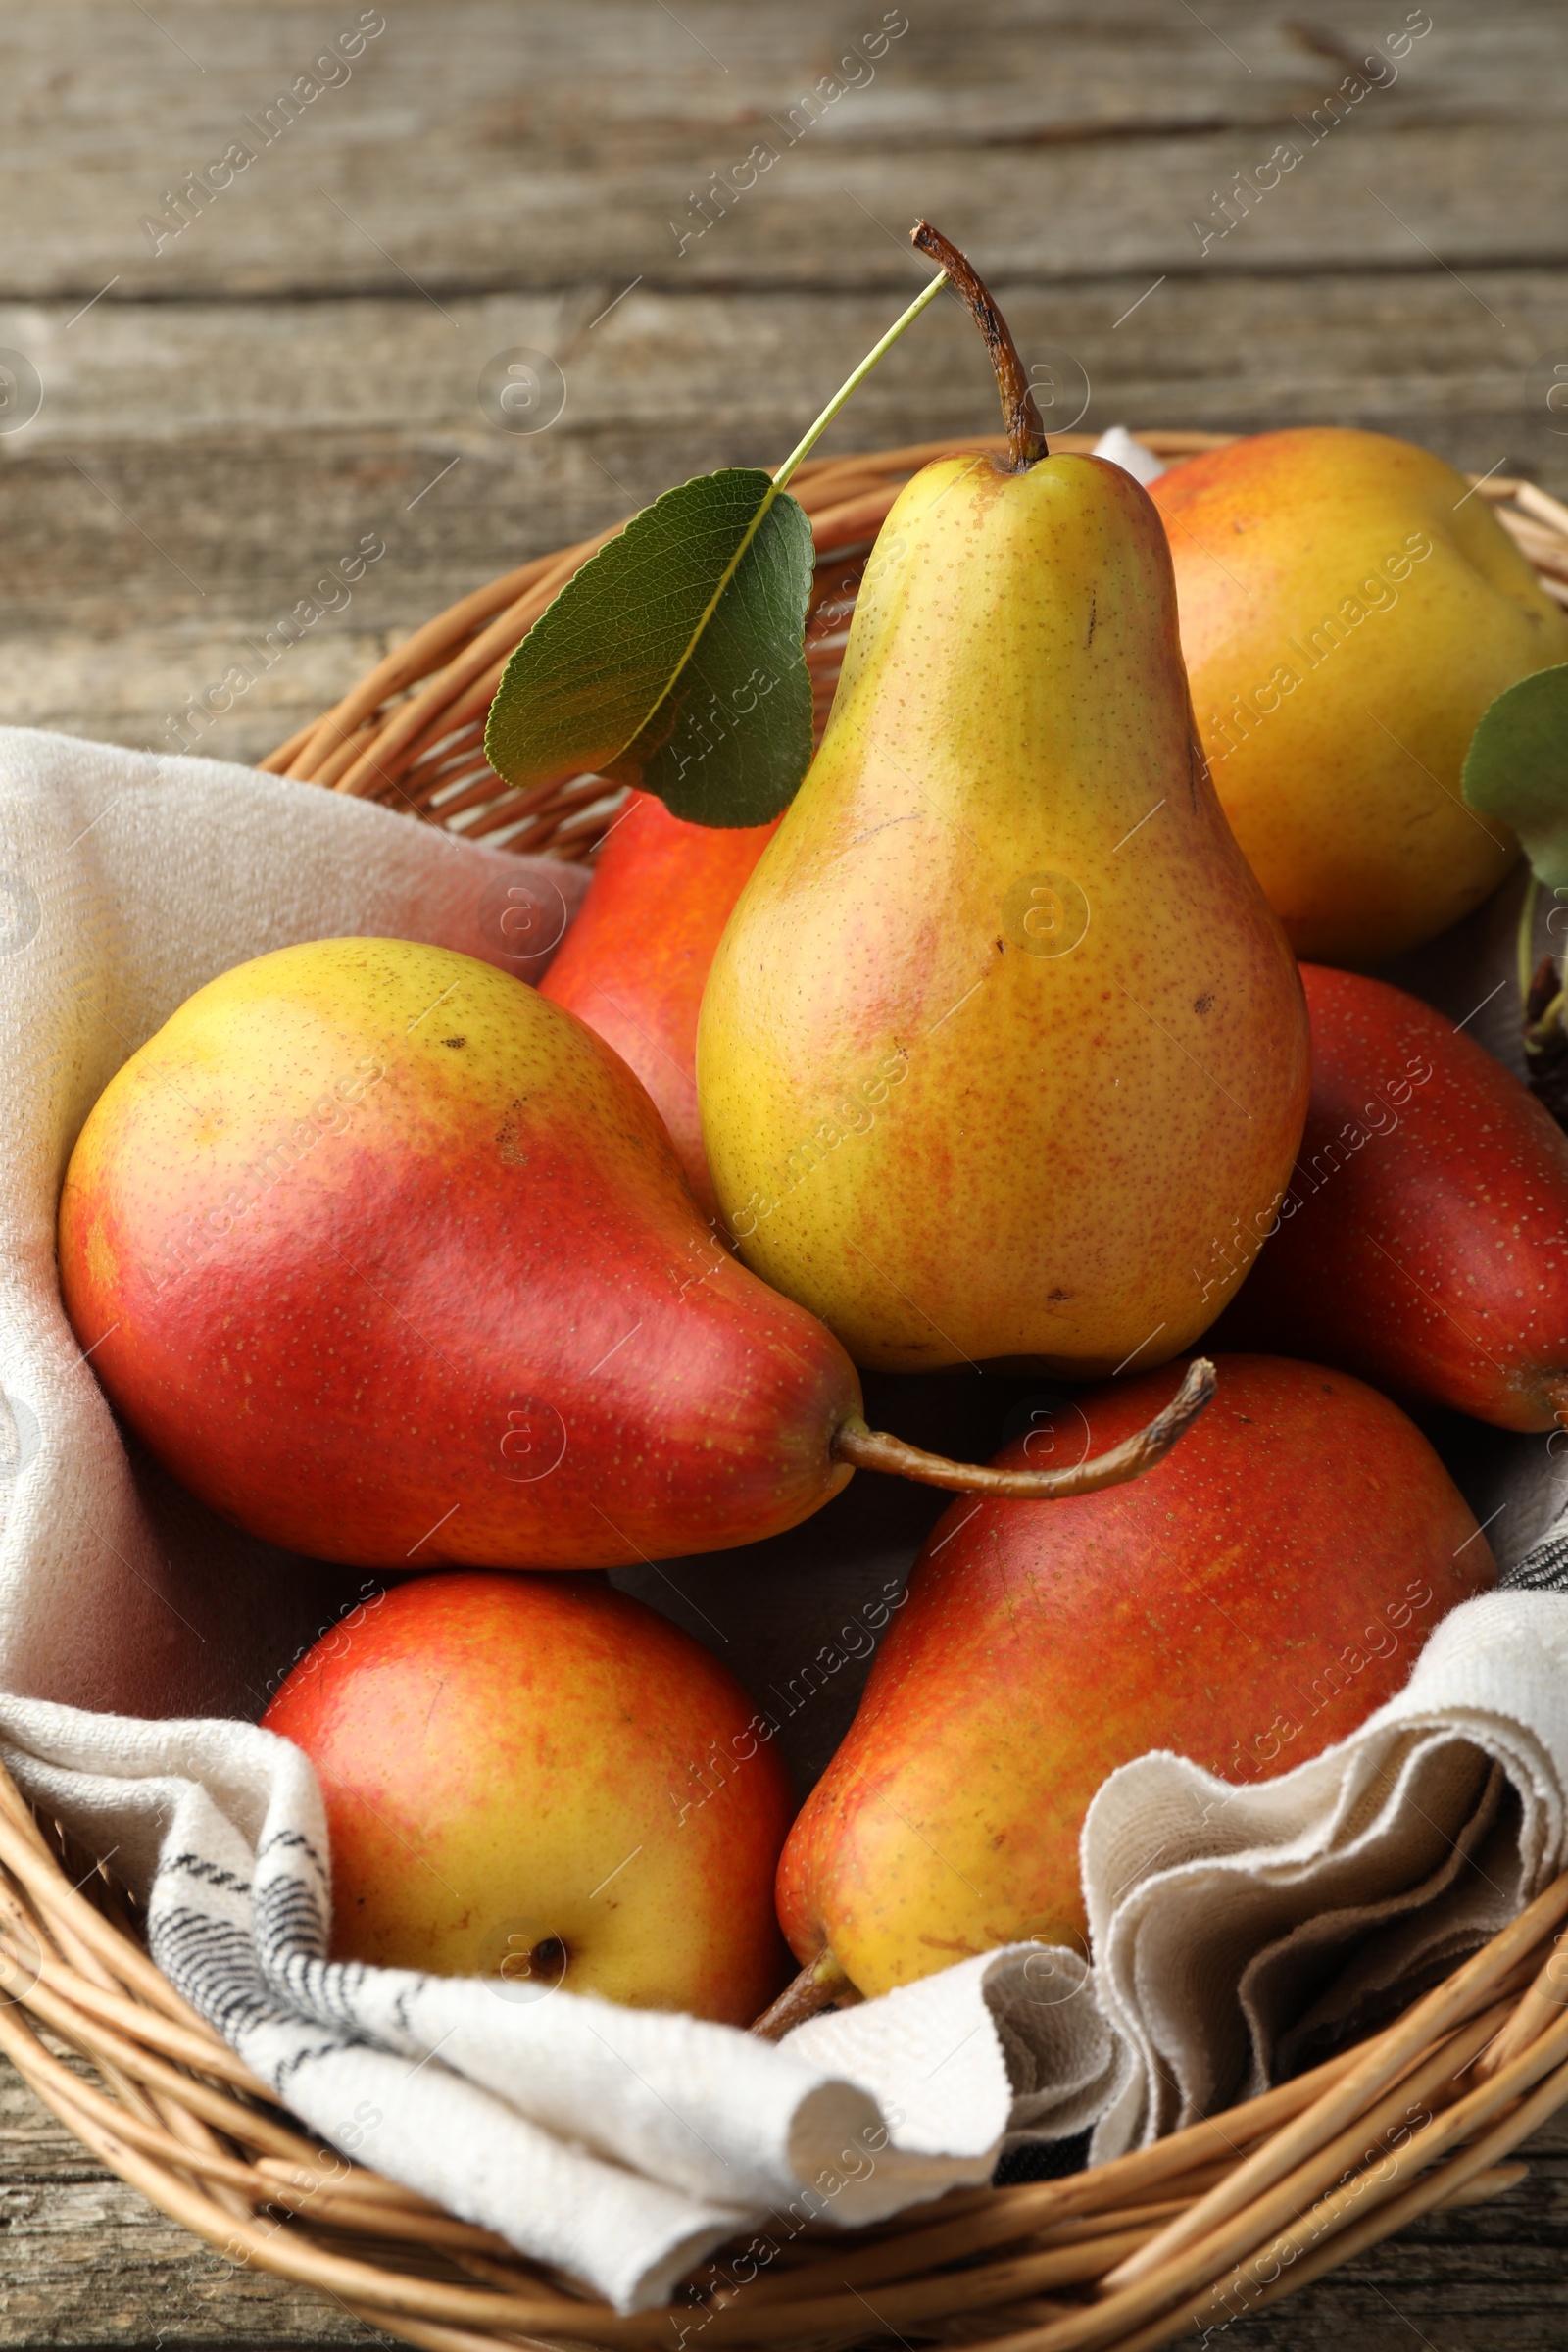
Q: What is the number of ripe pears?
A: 7